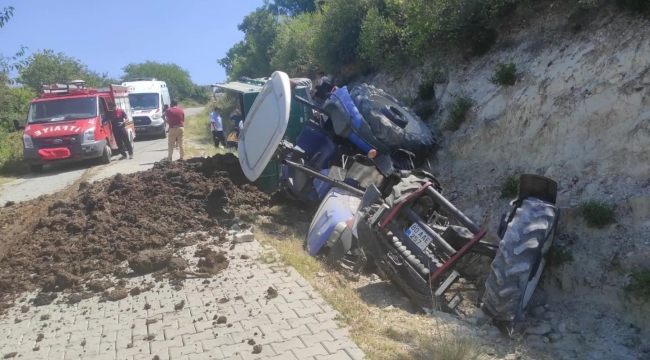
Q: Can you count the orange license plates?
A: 0